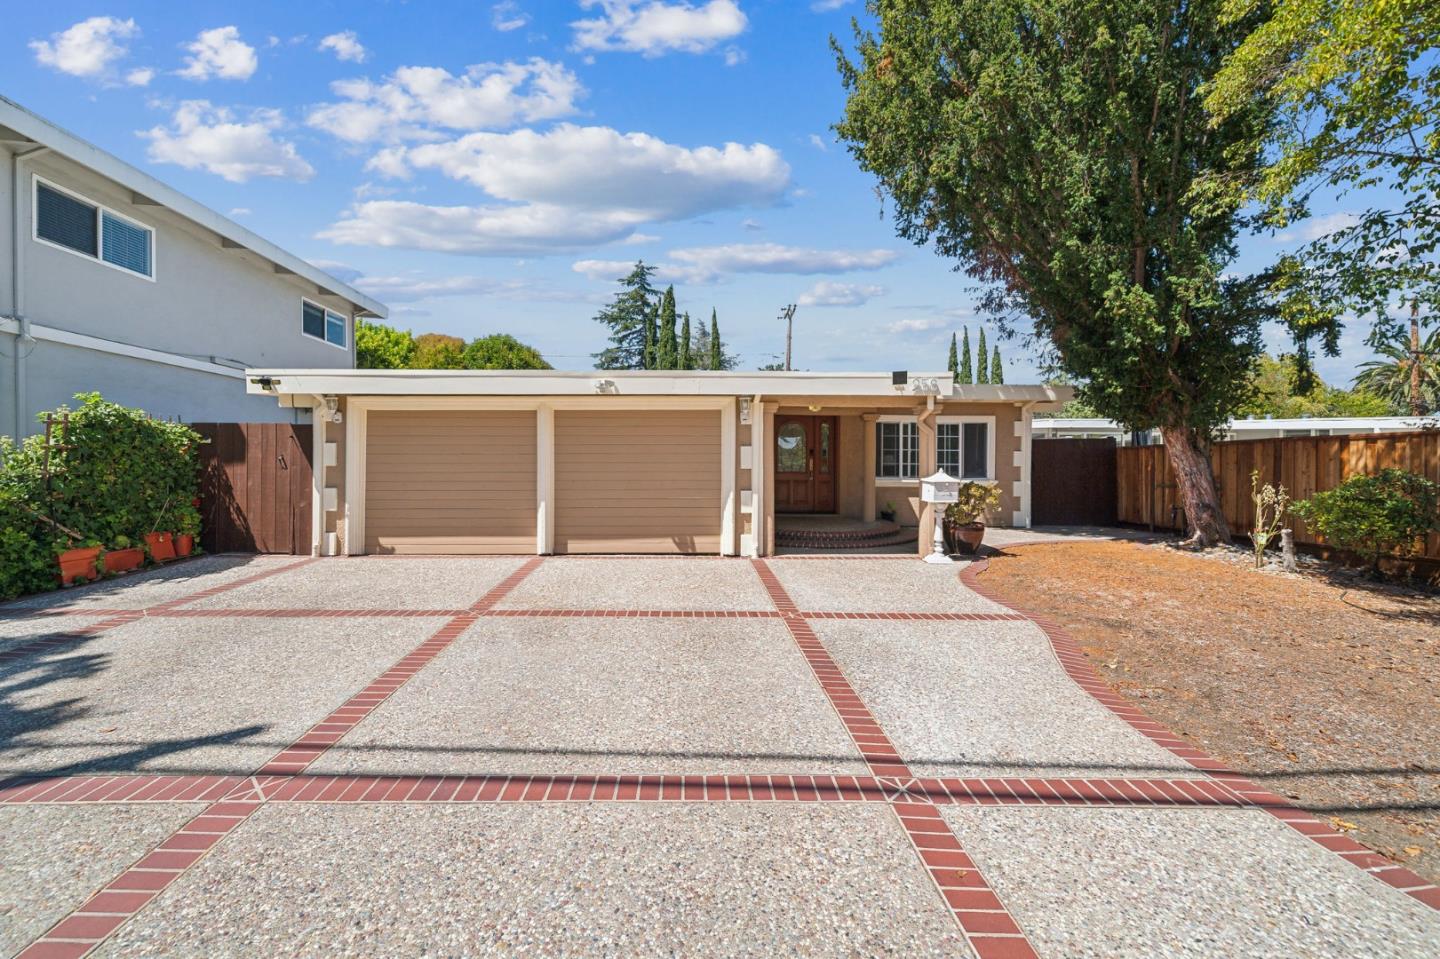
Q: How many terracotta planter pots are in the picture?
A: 4